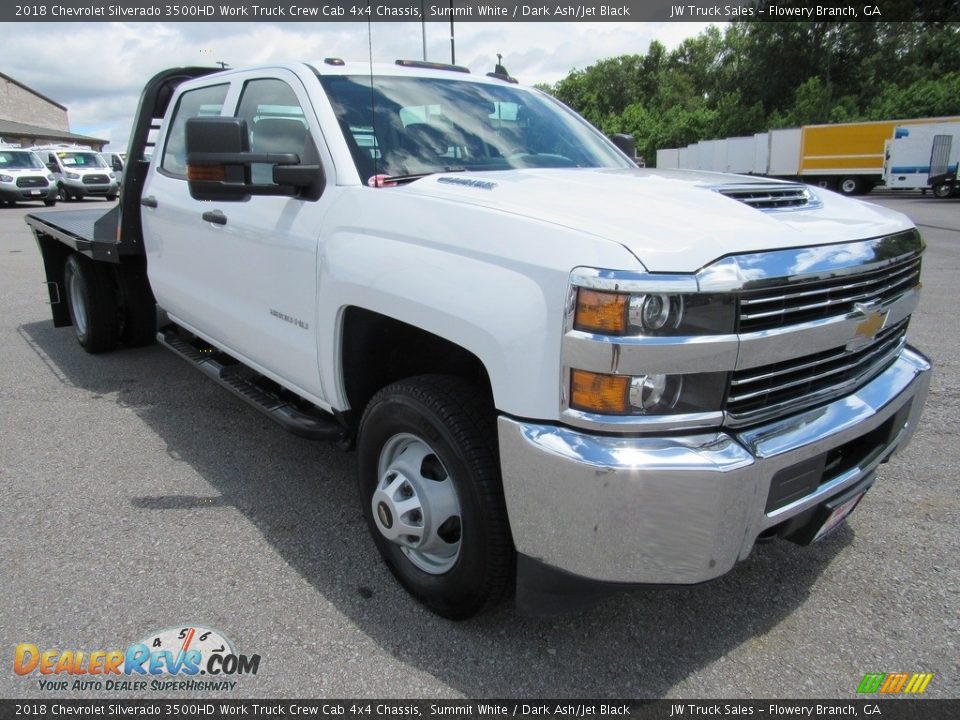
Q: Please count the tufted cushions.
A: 0